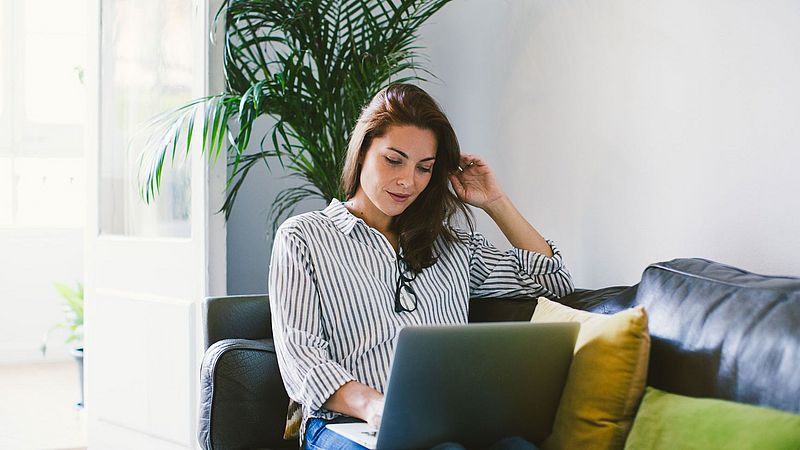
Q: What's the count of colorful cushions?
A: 2